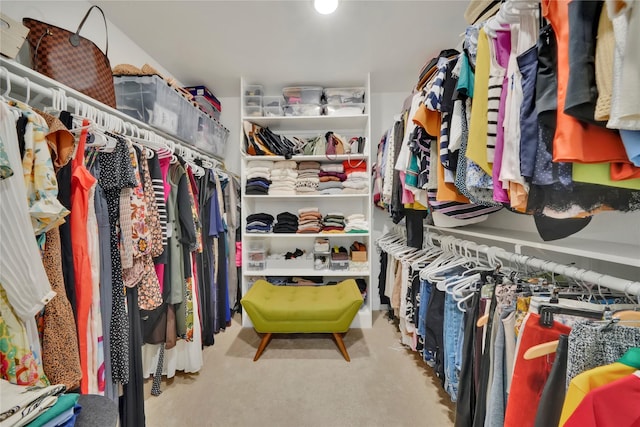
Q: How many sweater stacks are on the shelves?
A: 10